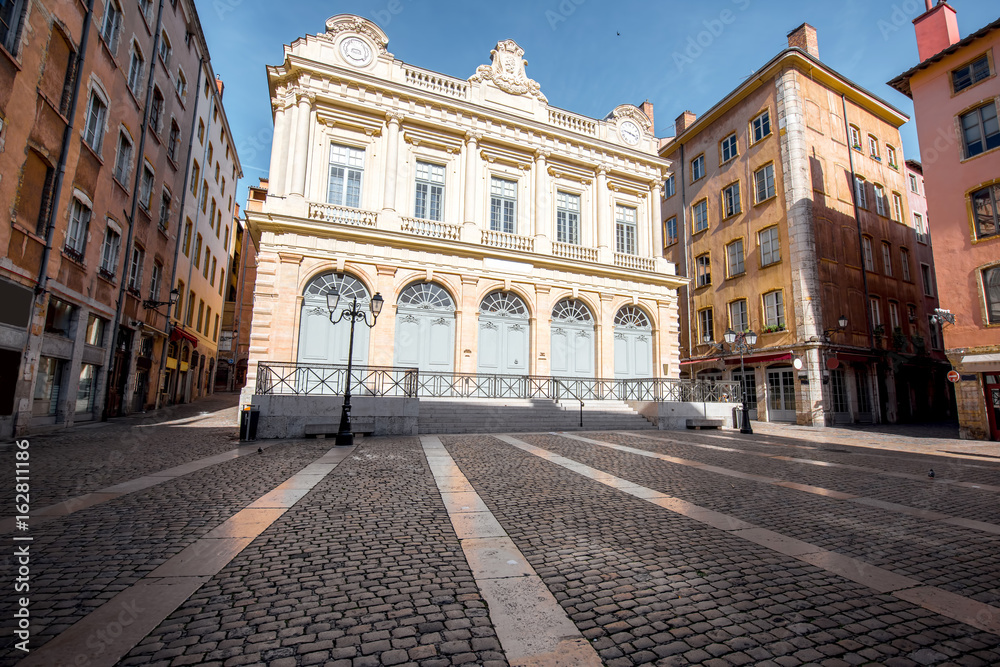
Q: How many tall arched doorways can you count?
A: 5